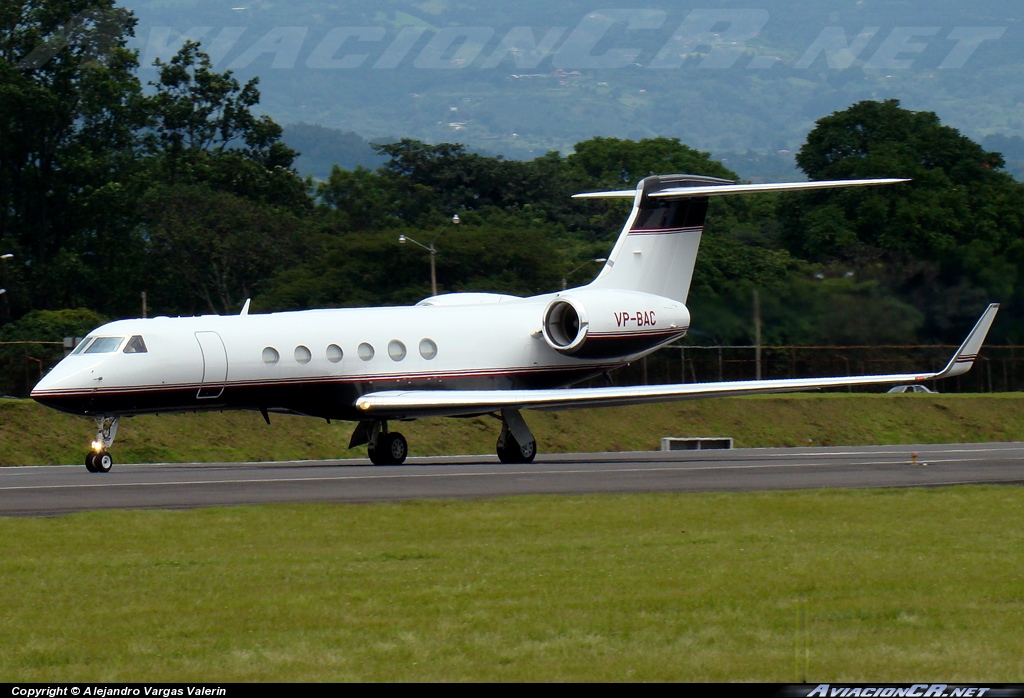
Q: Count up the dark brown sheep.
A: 0